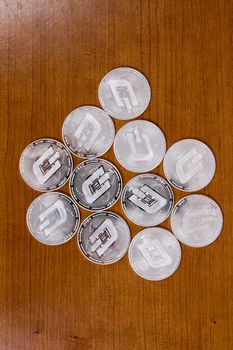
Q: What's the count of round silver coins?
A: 11